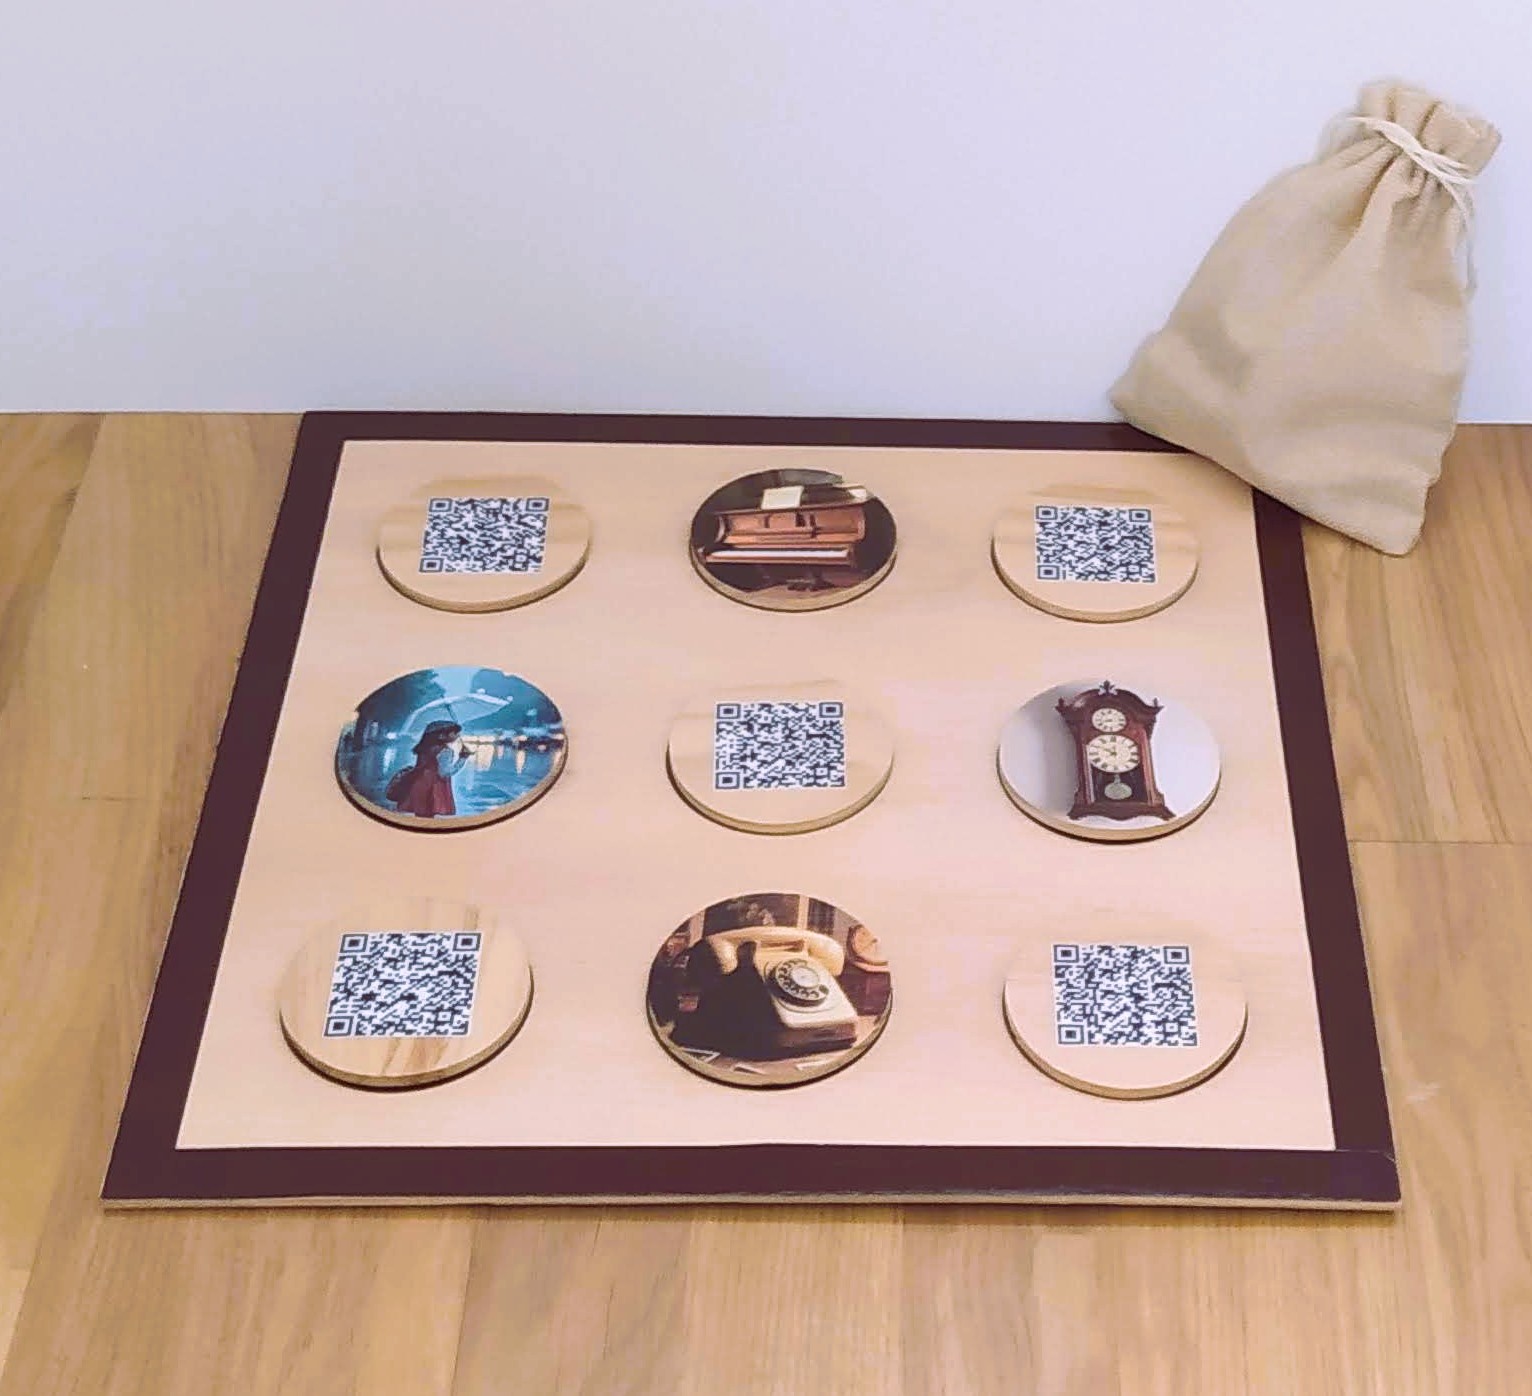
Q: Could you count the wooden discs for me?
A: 9